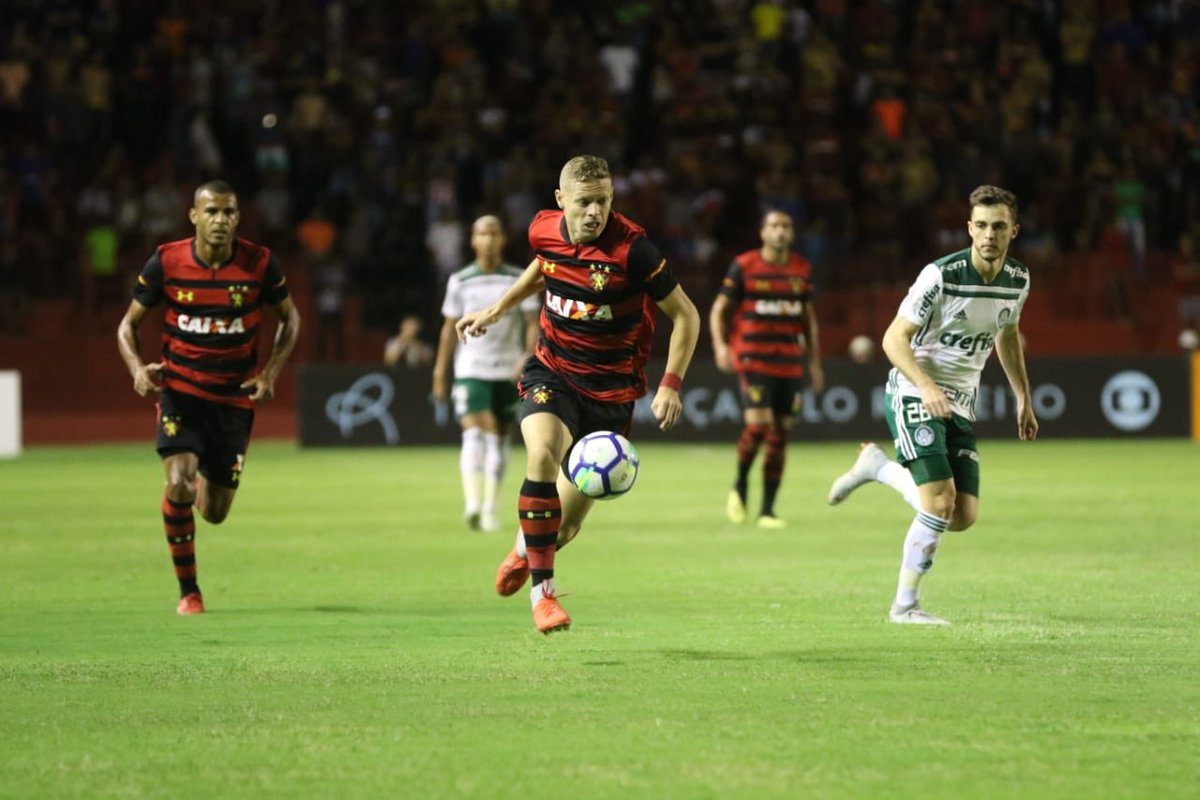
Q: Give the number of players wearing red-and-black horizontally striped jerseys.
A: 3